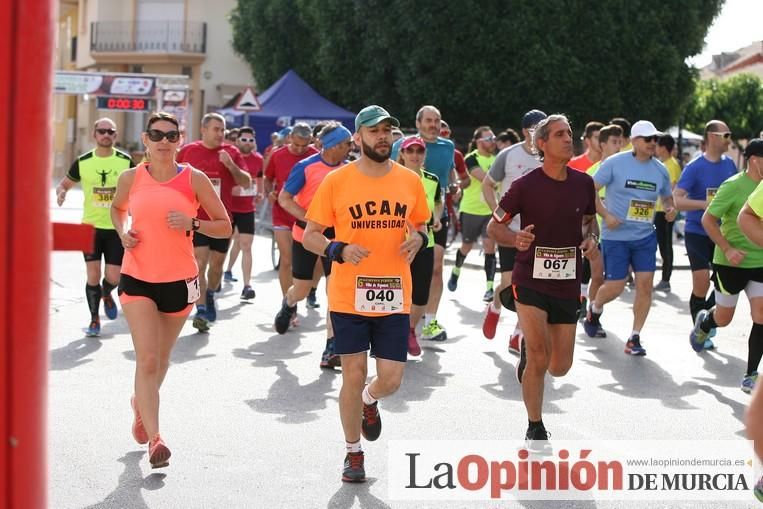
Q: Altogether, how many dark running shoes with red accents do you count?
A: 2